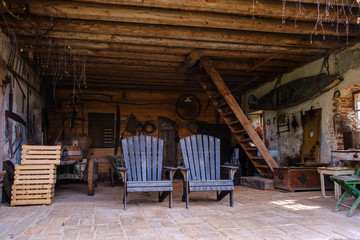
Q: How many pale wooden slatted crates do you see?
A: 3